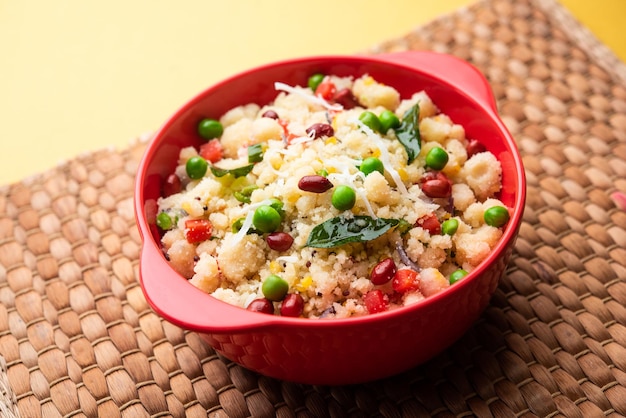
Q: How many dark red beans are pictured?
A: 11